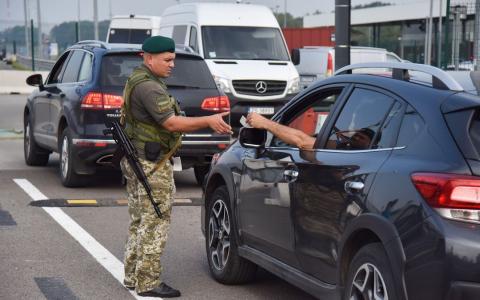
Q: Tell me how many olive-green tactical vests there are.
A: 1